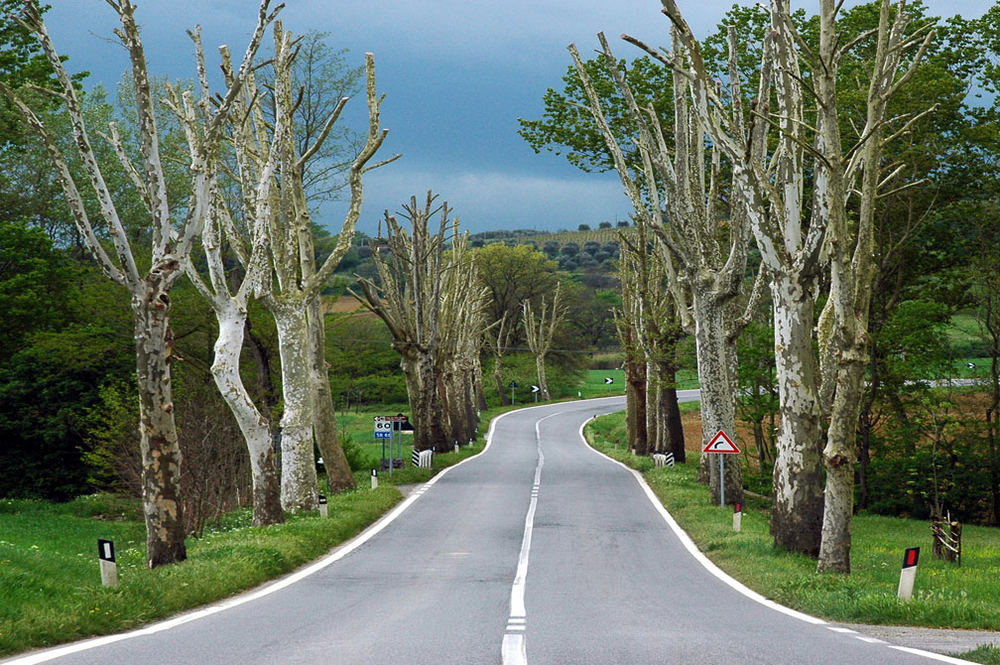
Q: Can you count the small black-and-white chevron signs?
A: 3